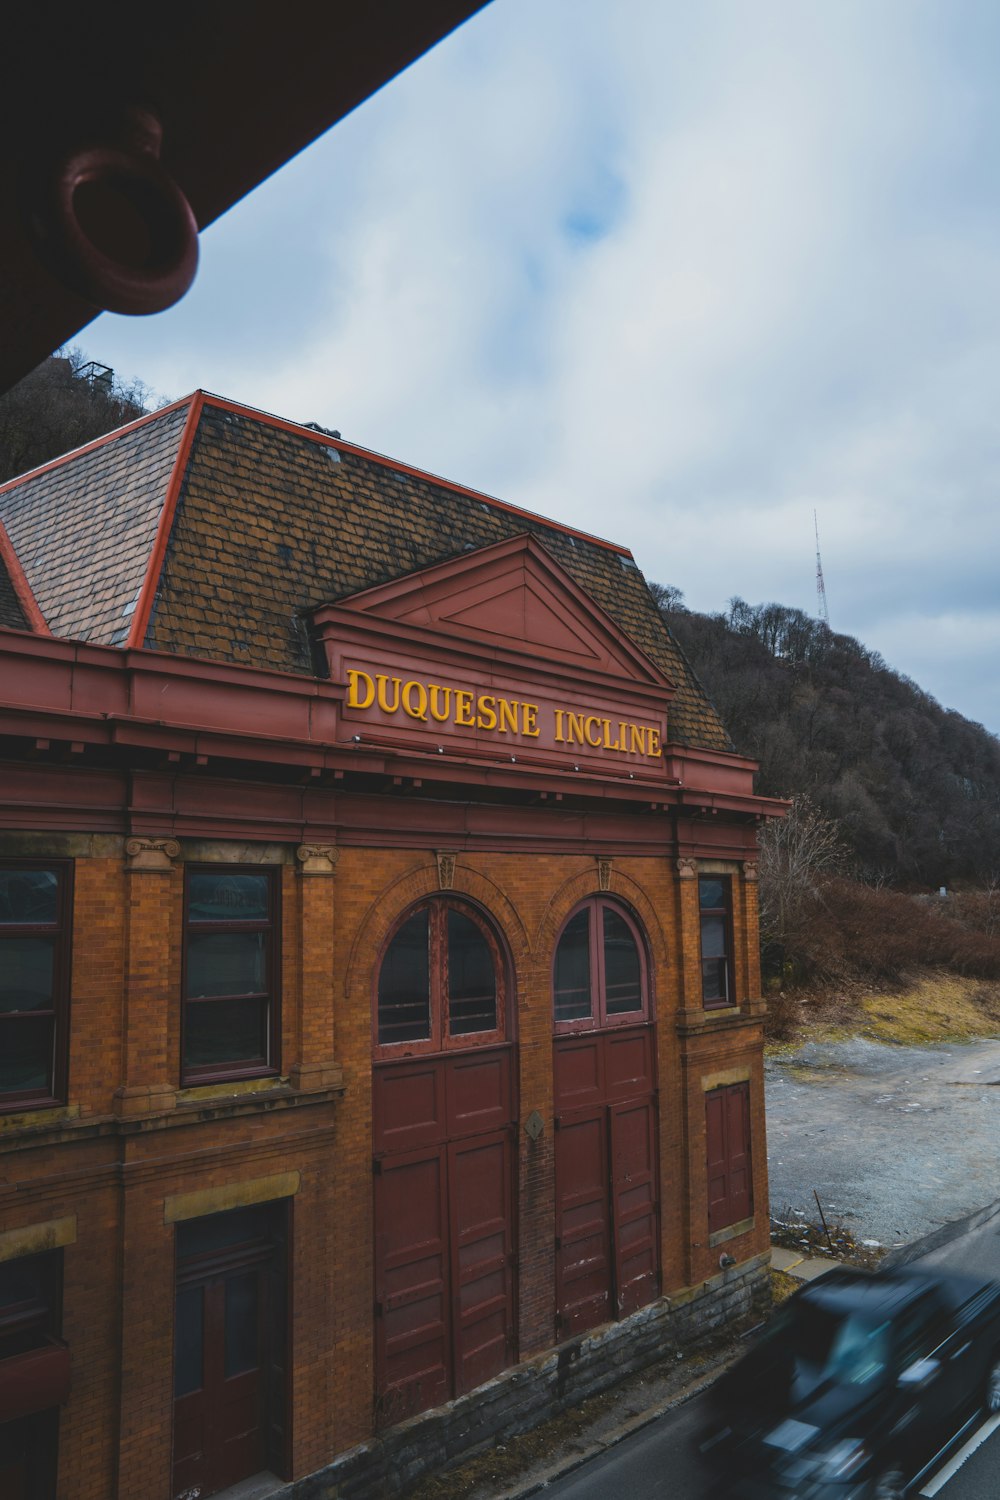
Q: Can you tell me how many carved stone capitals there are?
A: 4